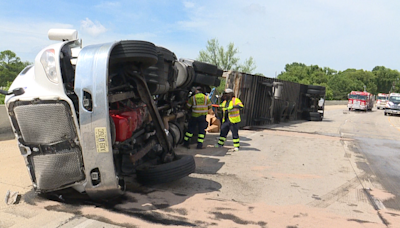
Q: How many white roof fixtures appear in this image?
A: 1